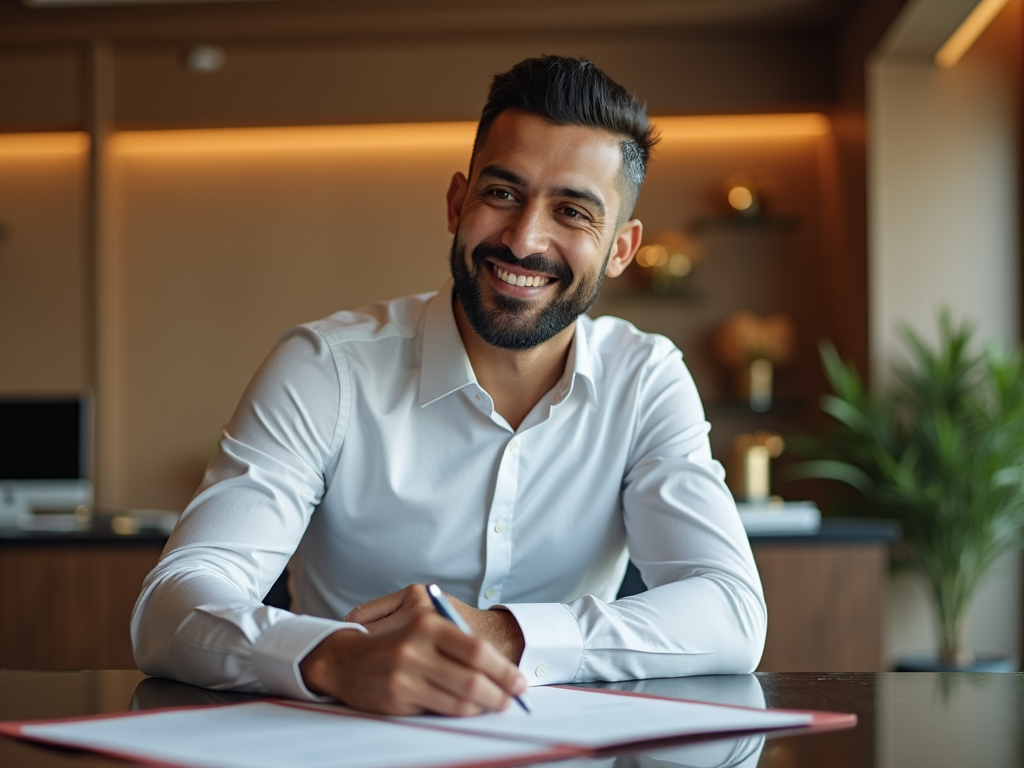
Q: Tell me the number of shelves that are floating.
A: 3